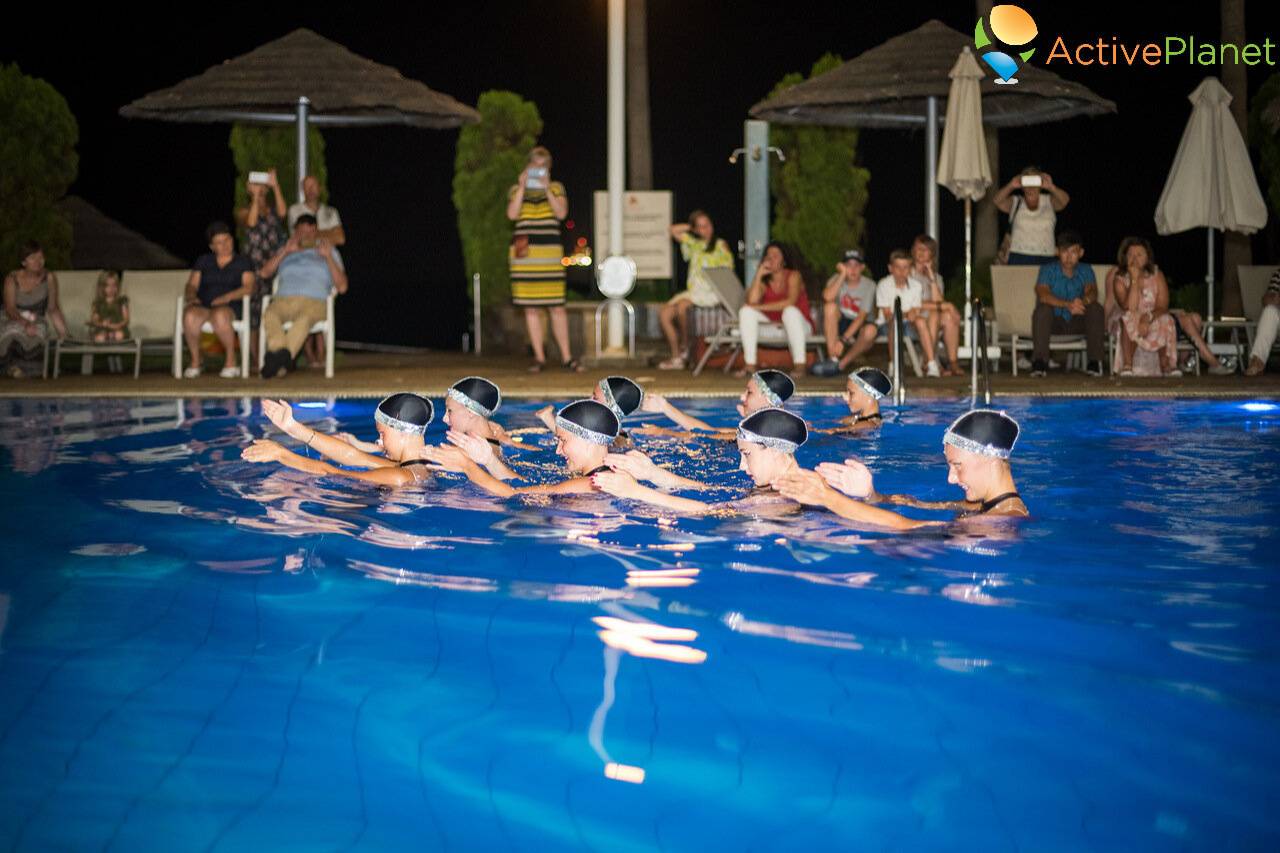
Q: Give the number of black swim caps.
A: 8